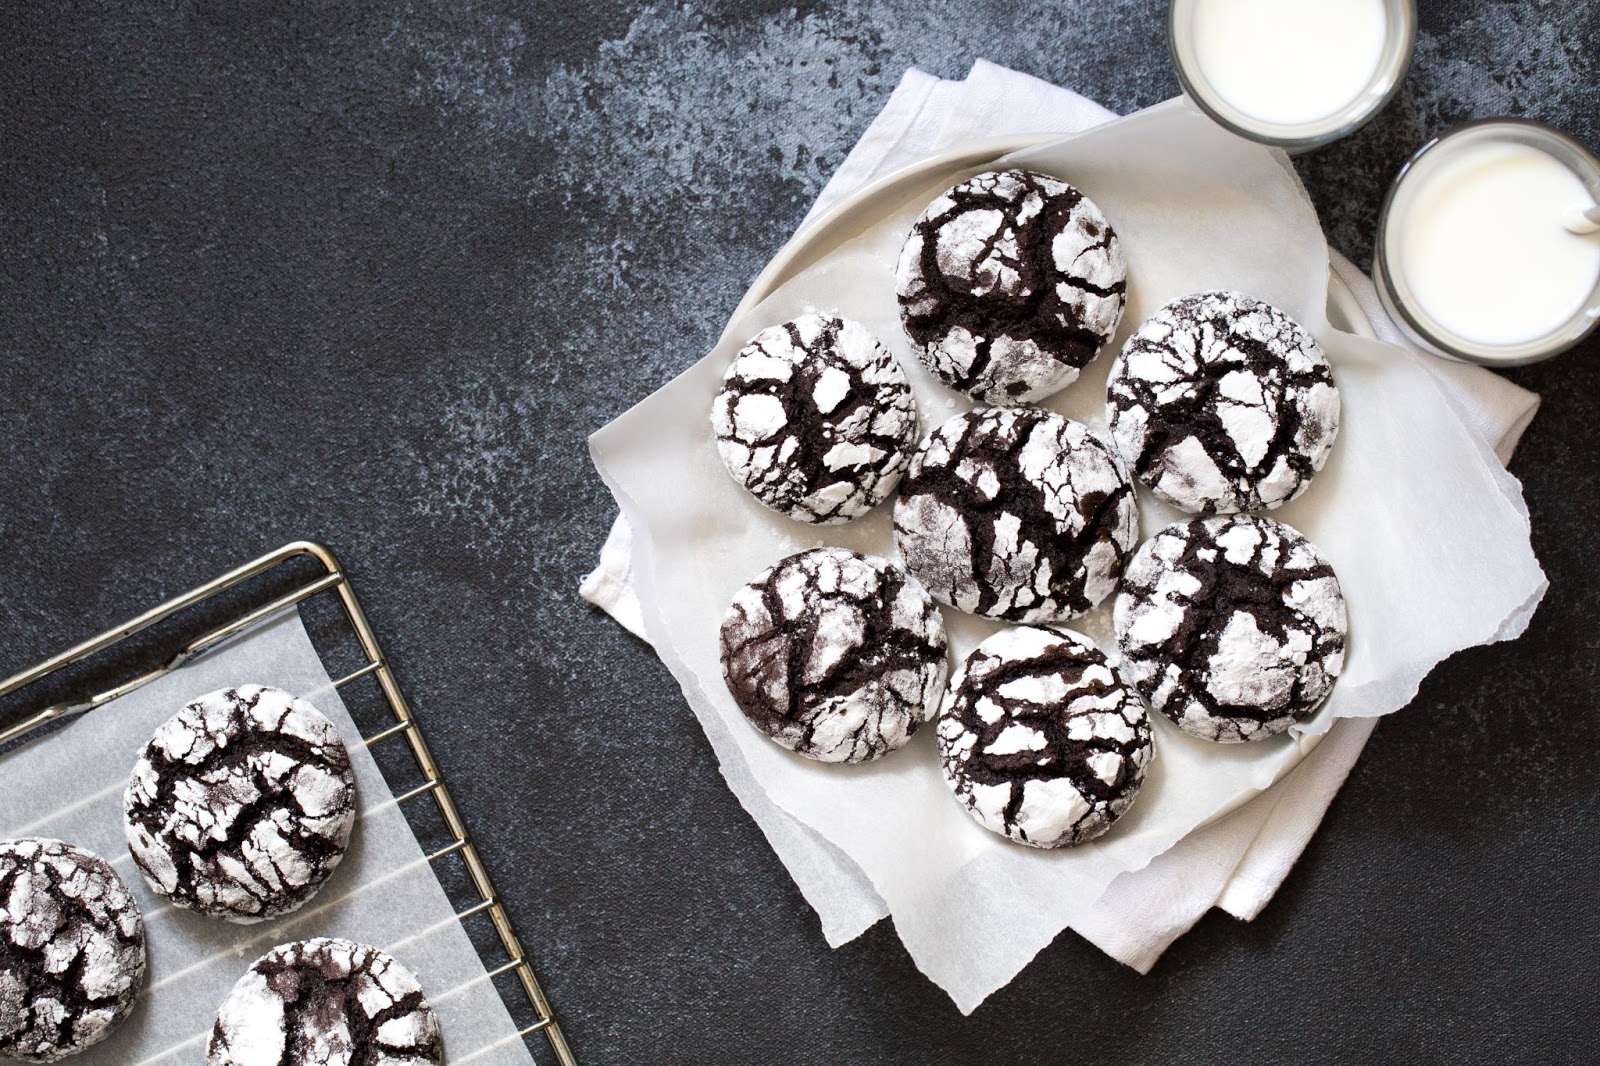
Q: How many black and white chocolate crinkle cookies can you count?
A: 10